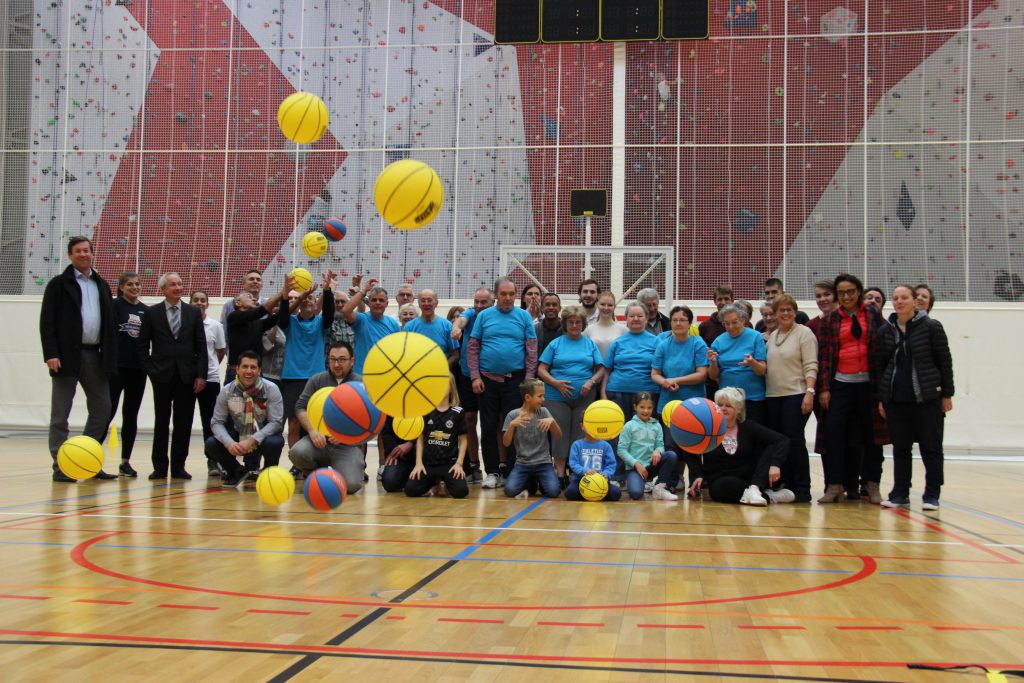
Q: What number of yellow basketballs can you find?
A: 12